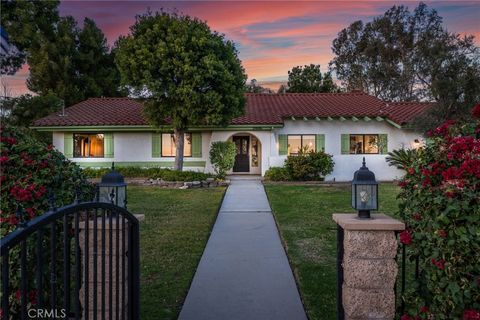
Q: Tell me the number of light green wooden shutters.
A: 8